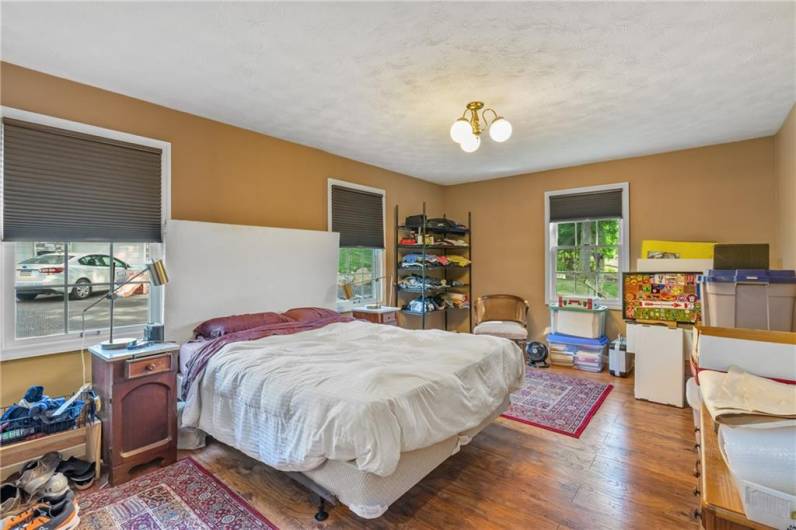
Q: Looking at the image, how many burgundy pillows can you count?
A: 2